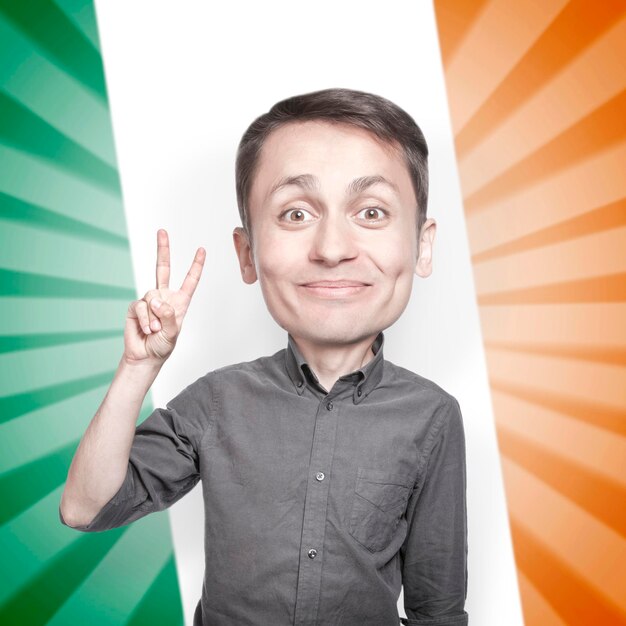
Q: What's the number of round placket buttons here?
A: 3